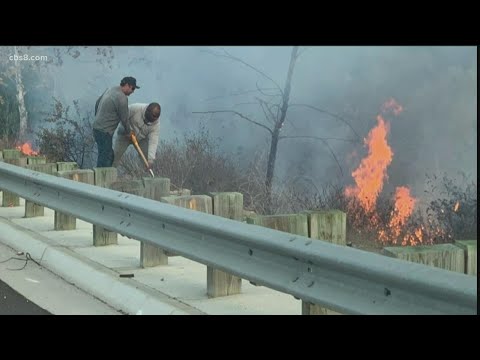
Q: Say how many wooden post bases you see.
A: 7